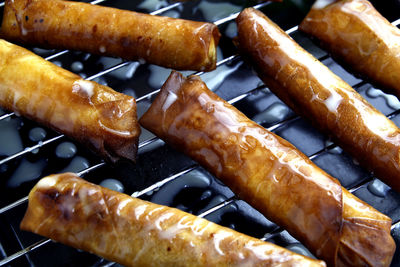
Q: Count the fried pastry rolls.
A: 6